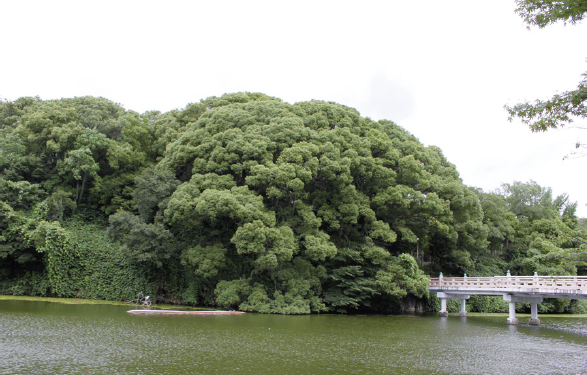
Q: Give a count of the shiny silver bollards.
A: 0